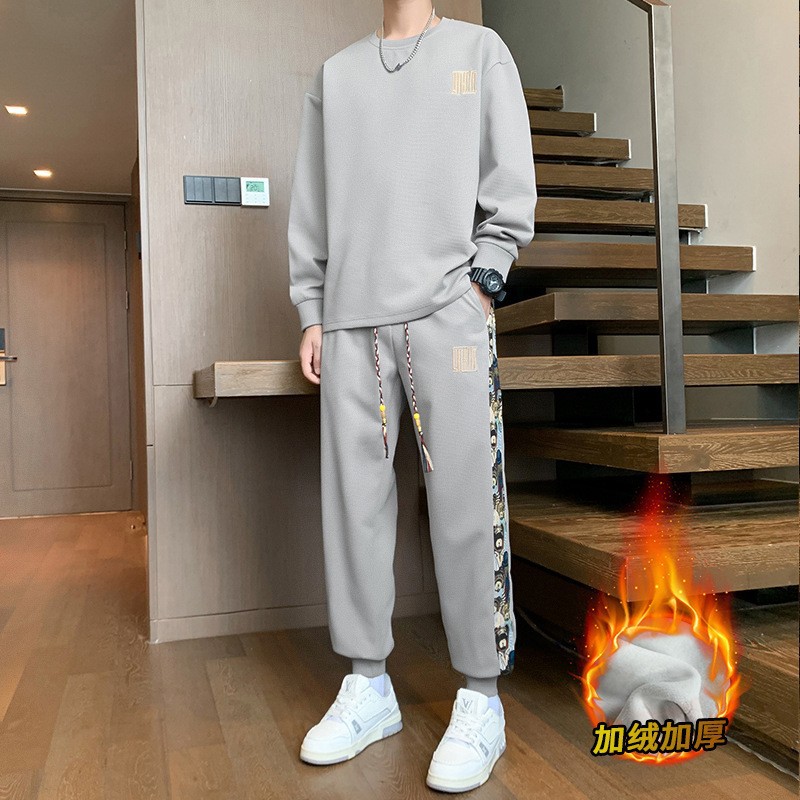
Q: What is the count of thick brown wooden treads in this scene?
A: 11